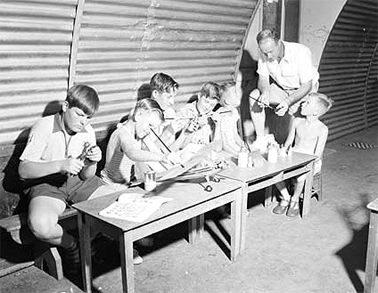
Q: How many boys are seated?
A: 6